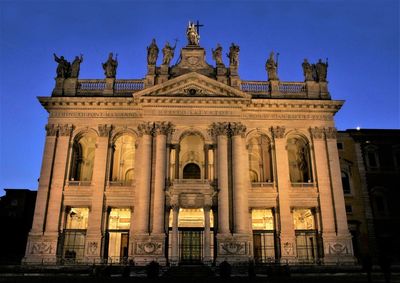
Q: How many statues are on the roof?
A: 11